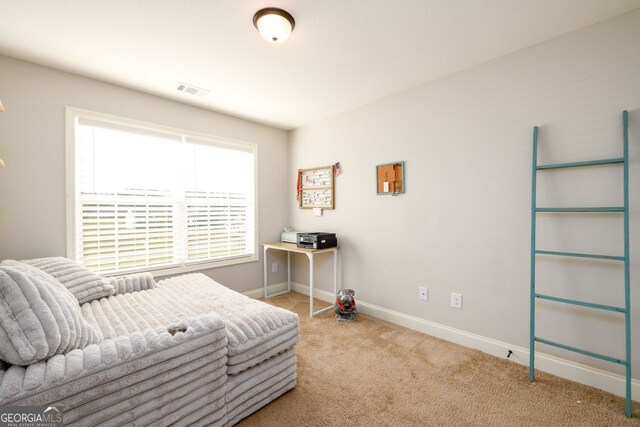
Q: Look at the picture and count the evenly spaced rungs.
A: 5